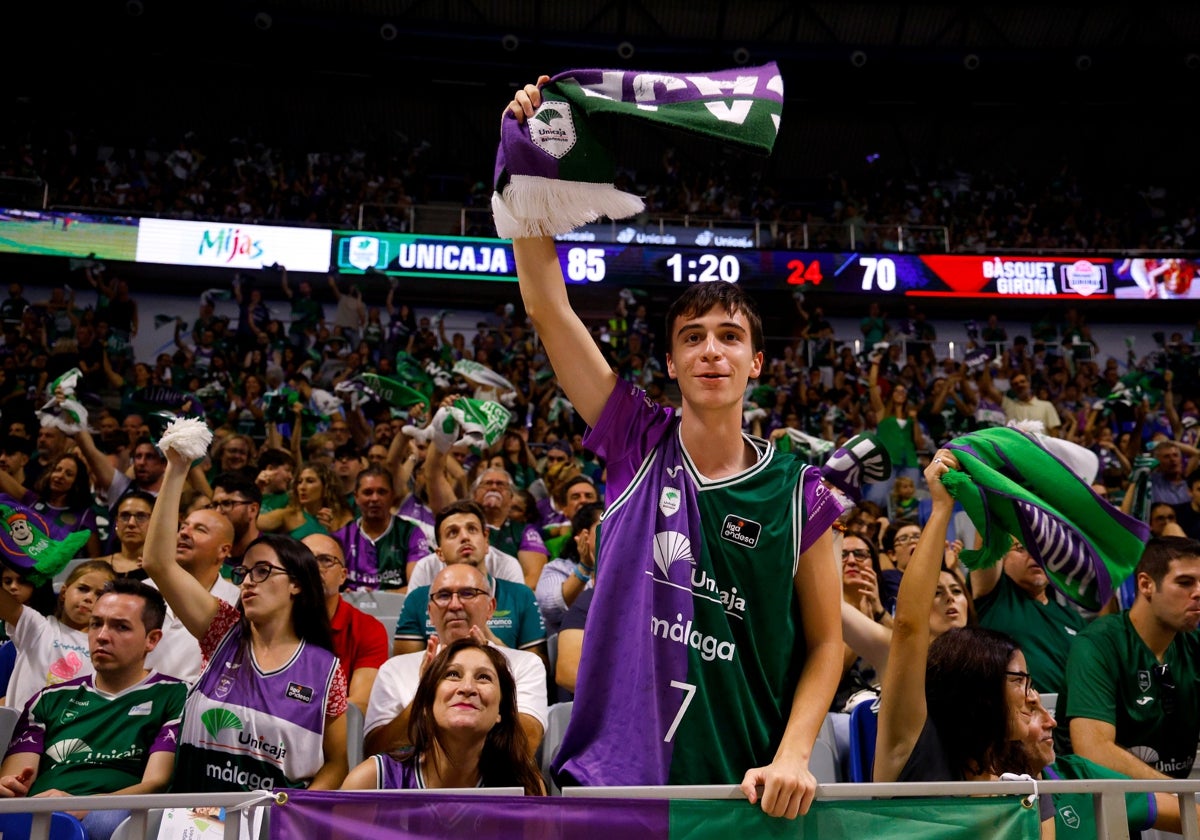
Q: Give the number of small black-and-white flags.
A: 0